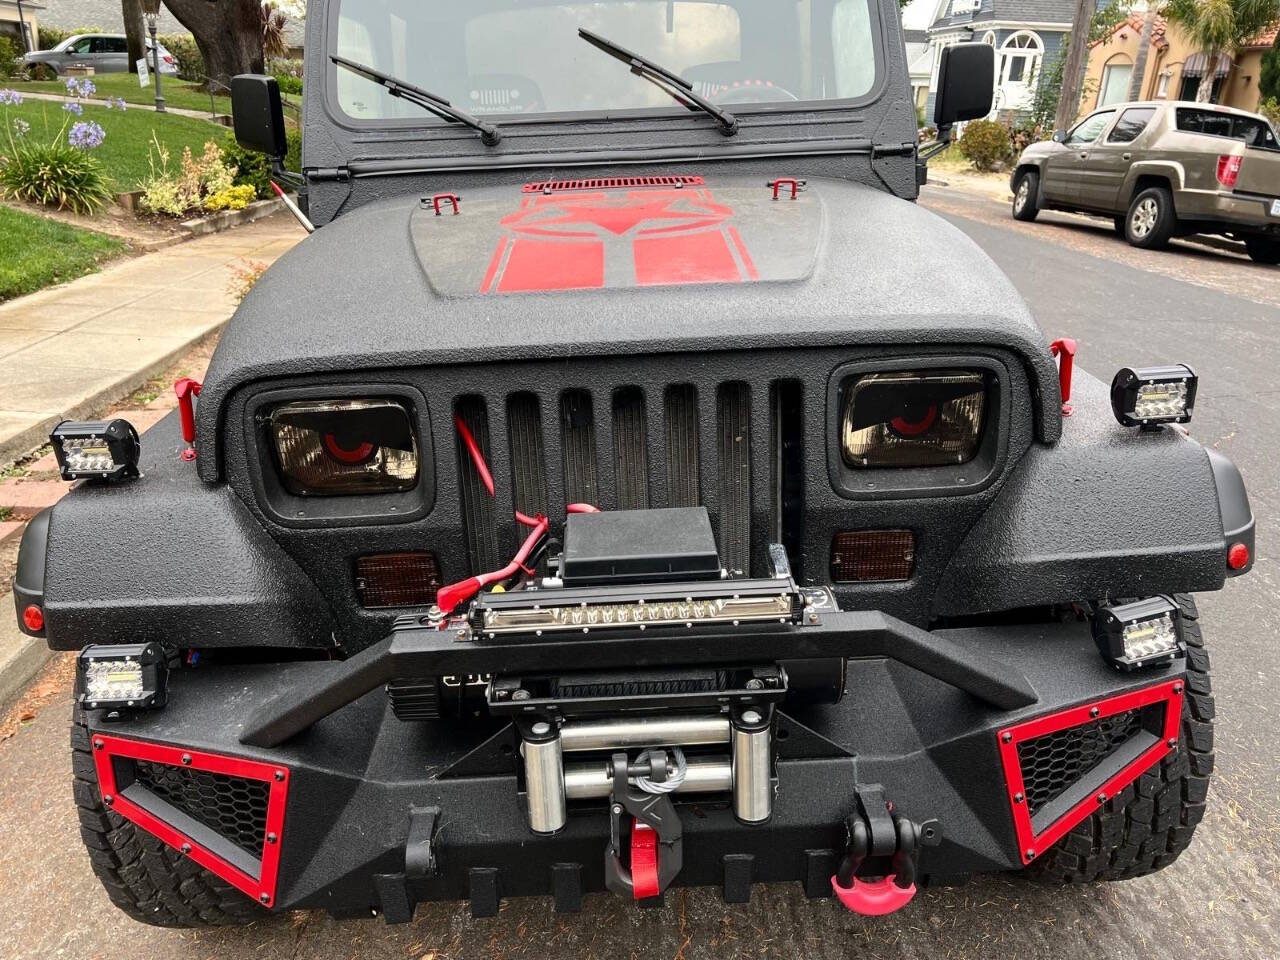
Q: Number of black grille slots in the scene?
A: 7